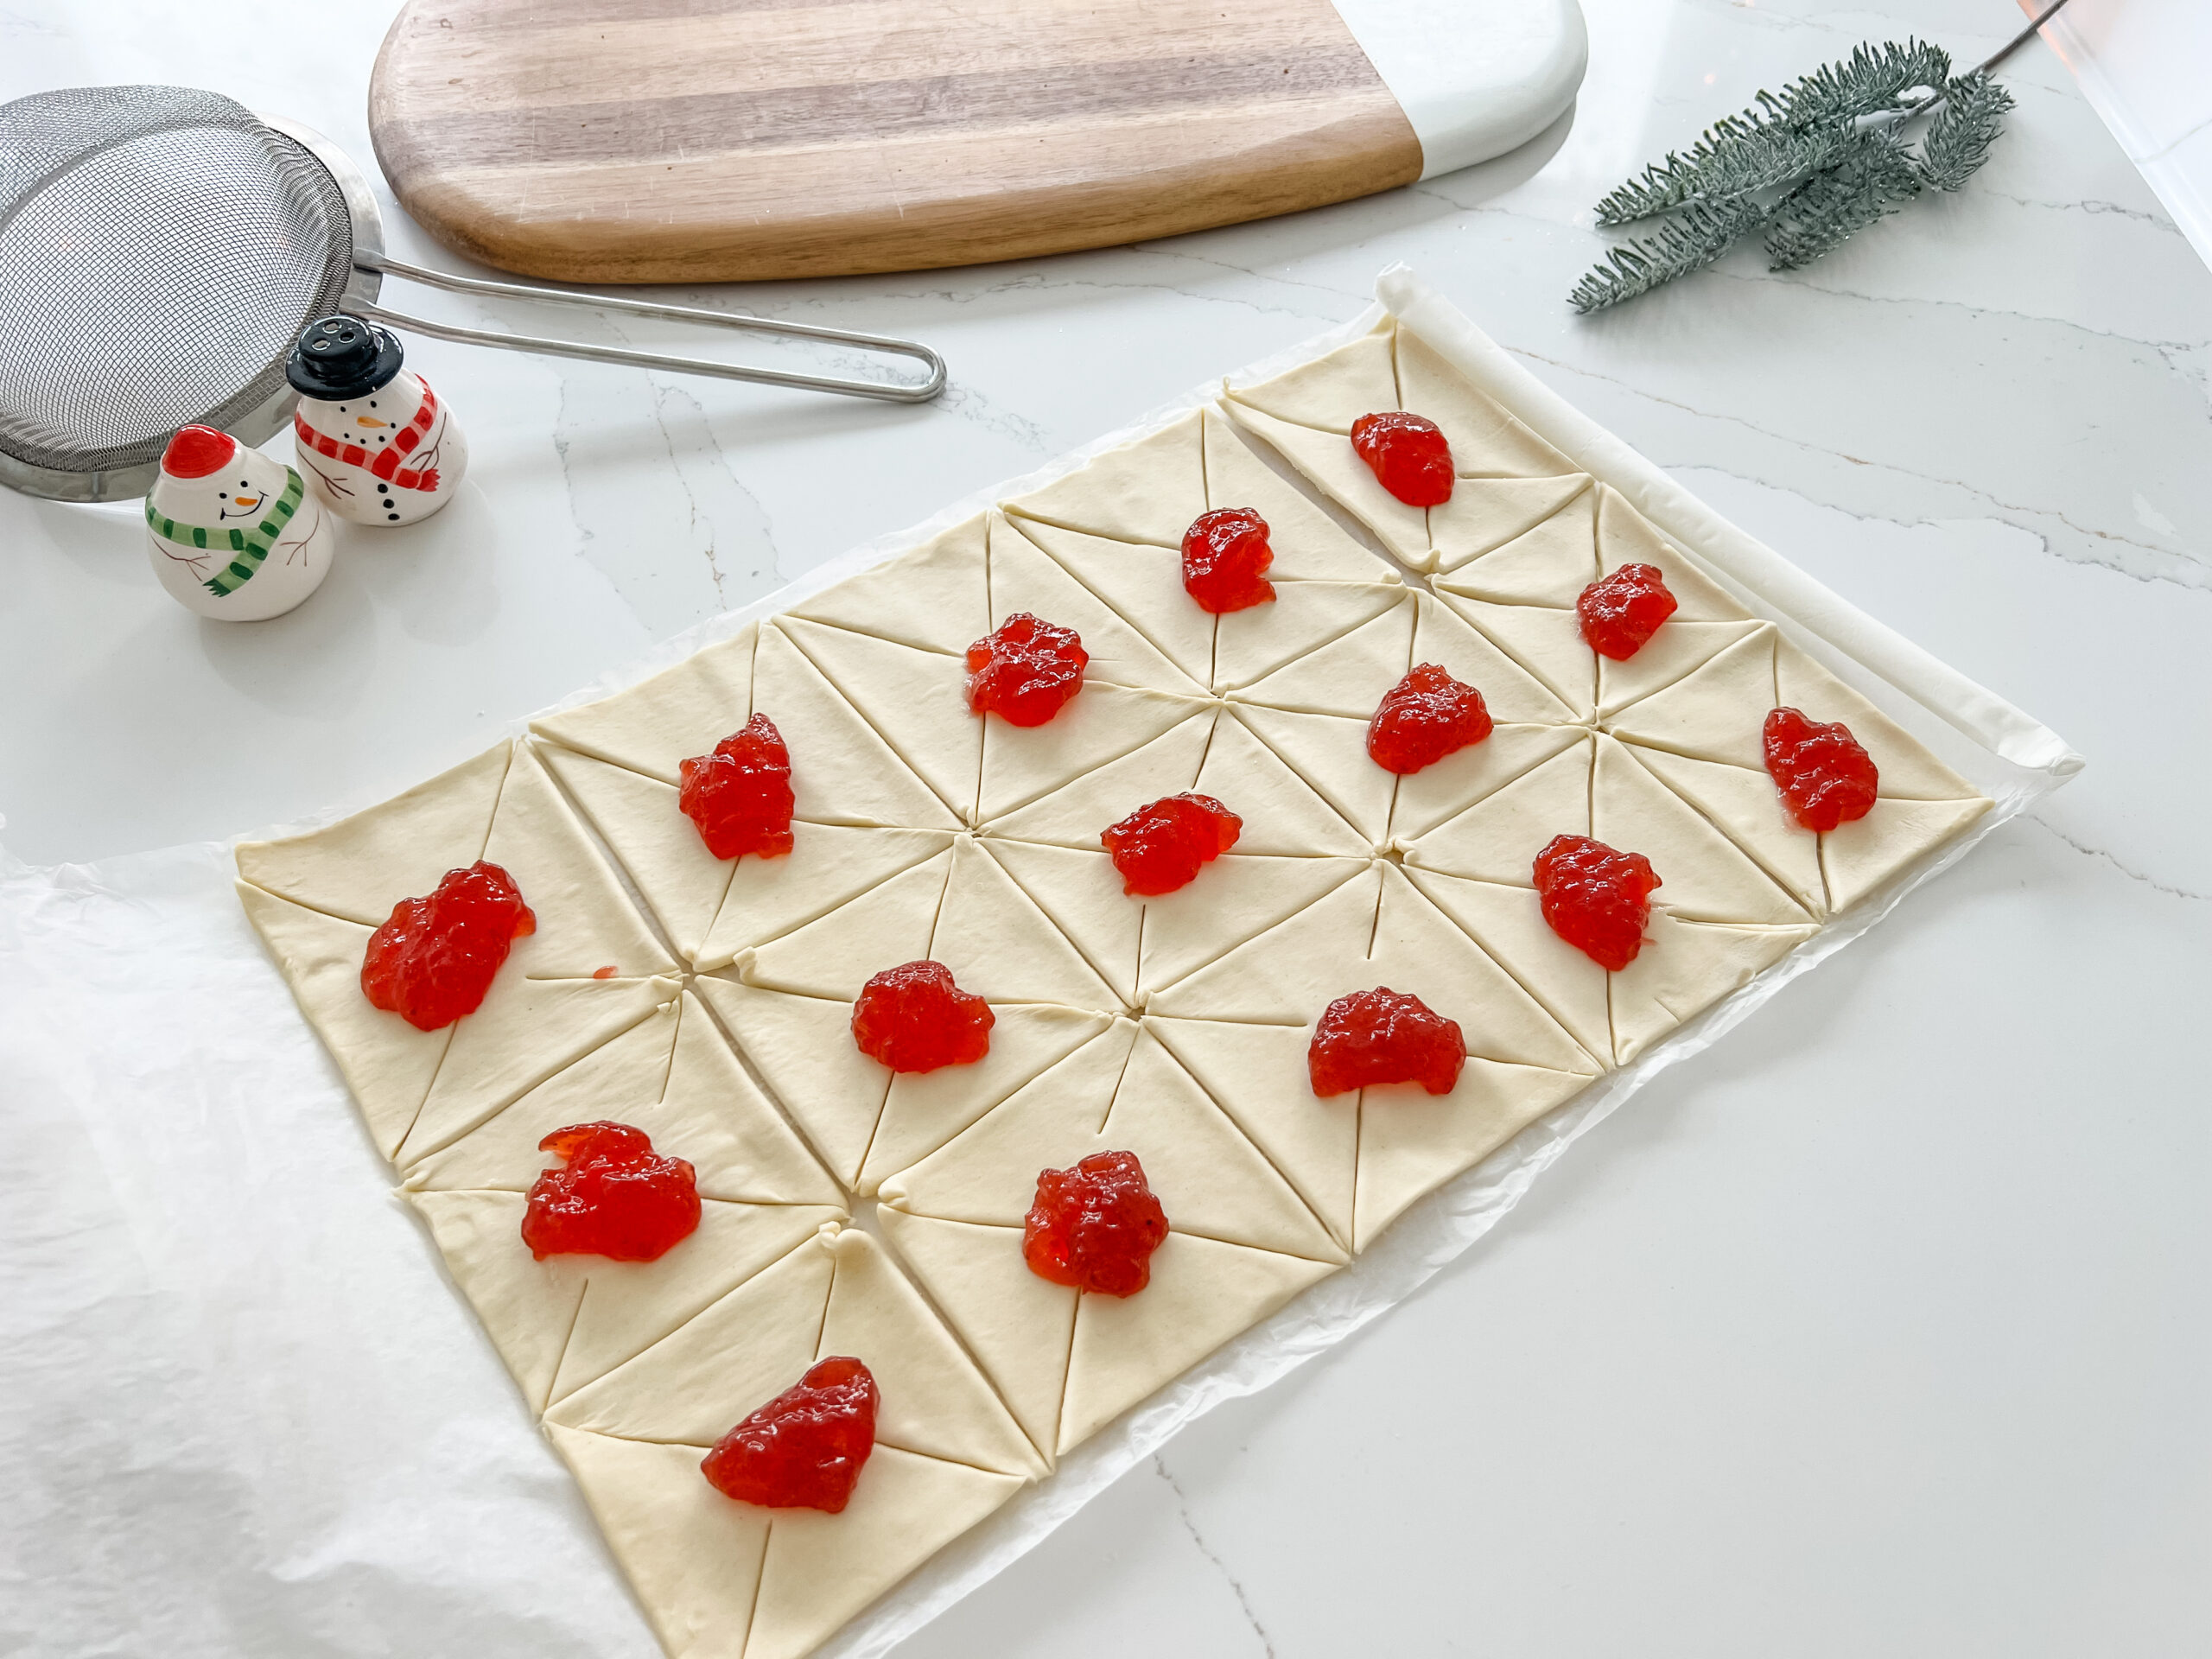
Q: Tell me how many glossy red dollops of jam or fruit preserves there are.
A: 15